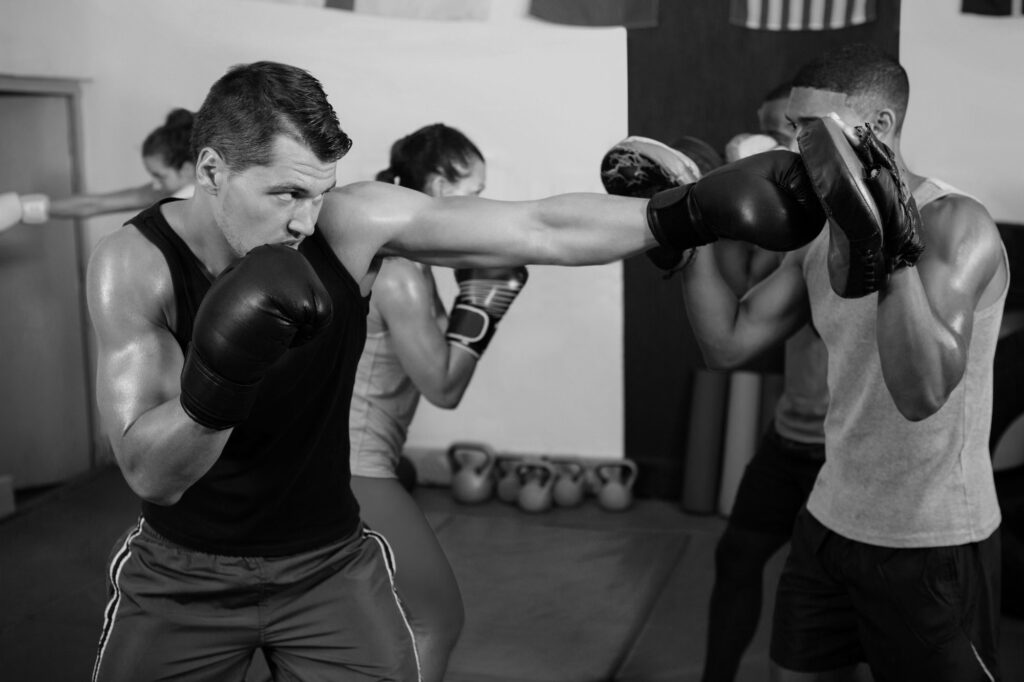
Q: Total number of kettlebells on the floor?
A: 5